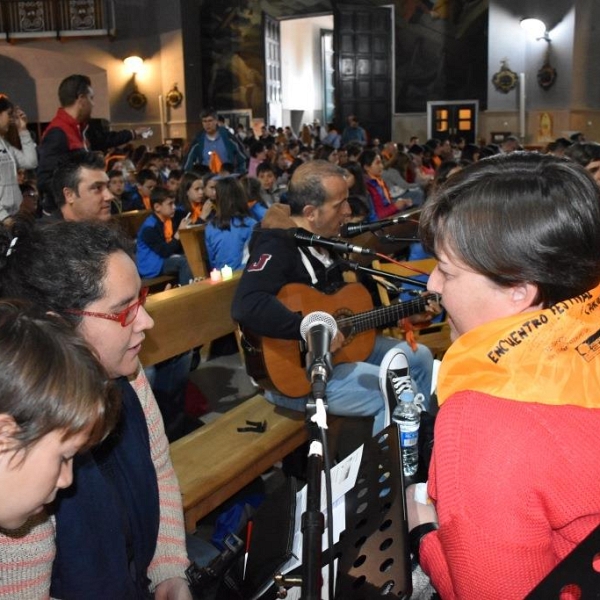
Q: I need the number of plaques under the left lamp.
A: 2